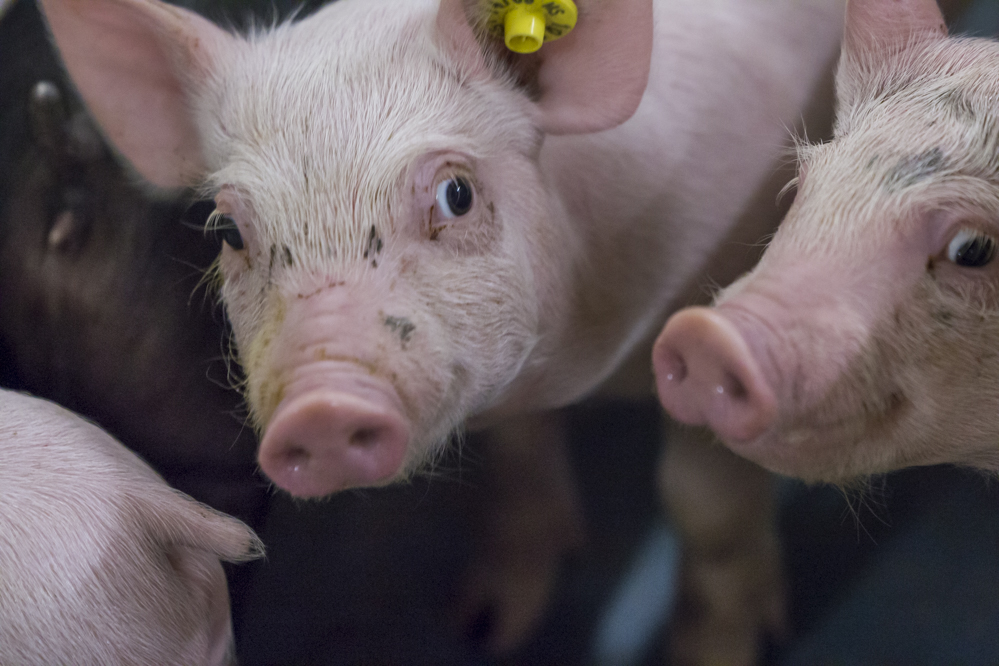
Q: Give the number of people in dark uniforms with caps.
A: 0